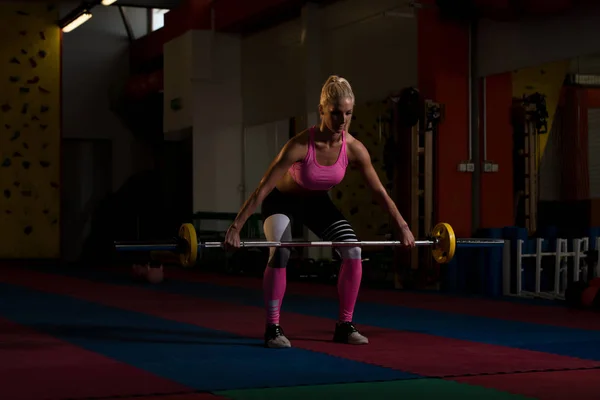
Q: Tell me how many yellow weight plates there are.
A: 2